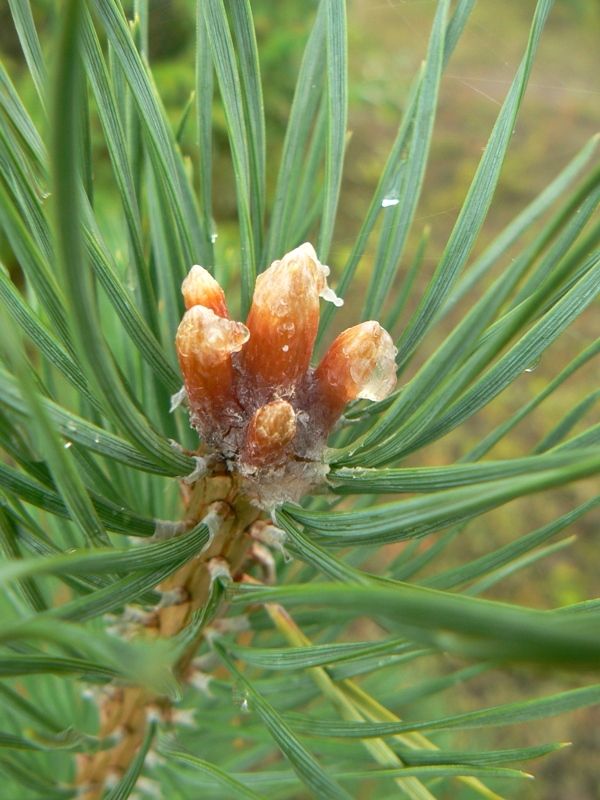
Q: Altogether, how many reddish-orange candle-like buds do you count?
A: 5